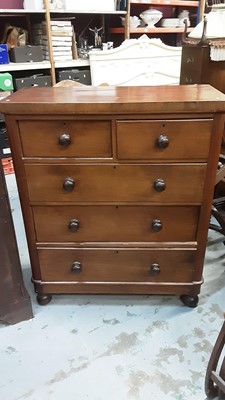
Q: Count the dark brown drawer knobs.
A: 8